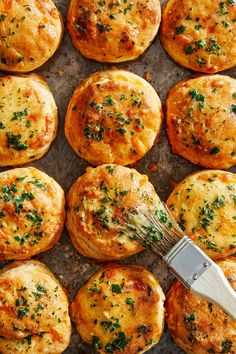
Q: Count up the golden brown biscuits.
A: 12